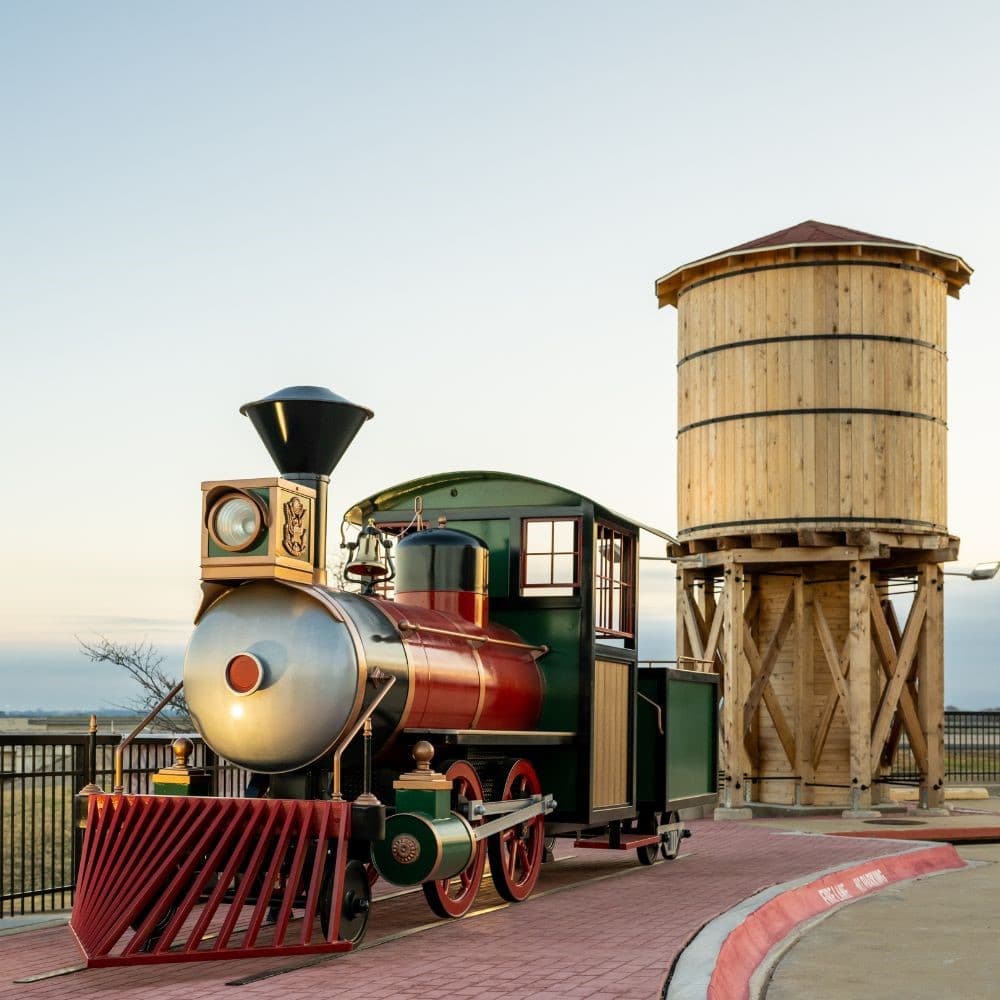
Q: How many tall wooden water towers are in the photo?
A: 1